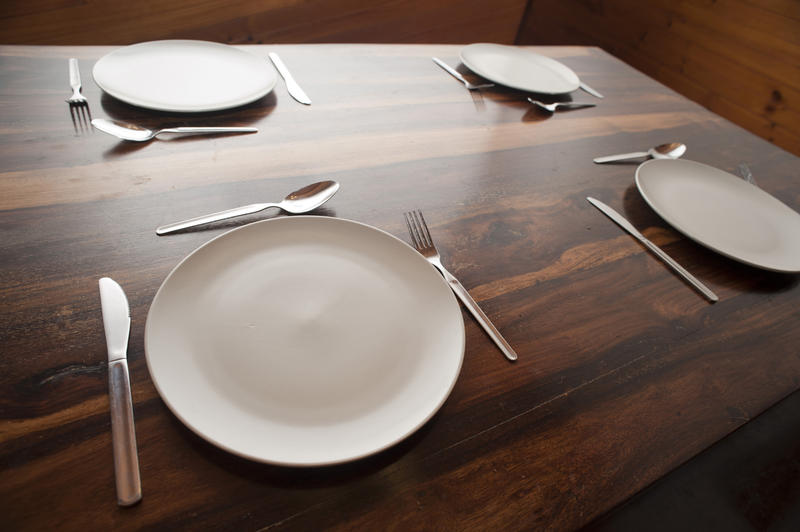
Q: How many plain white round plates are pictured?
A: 4